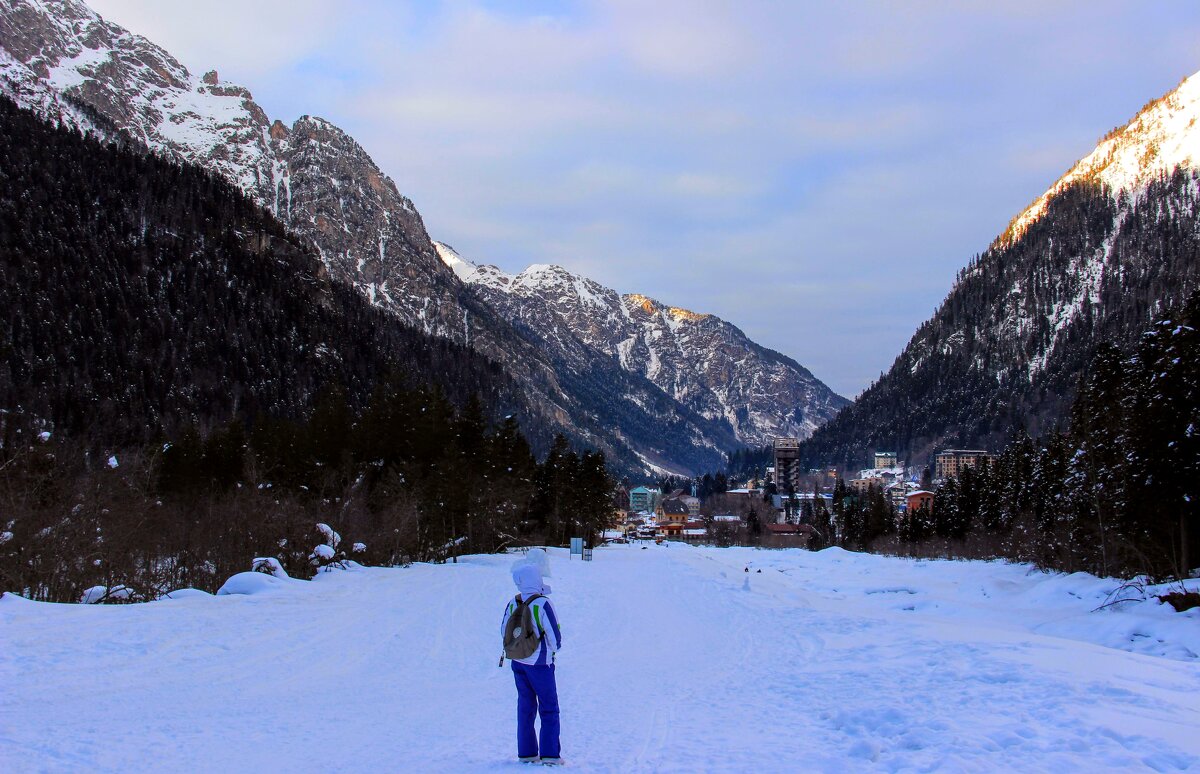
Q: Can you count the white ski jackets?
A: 1